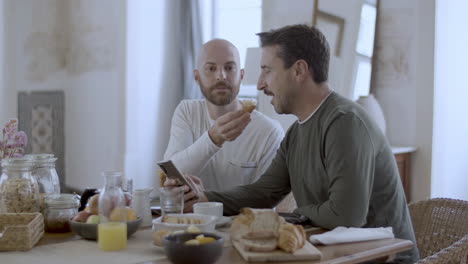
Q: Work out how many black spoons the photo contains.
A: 0